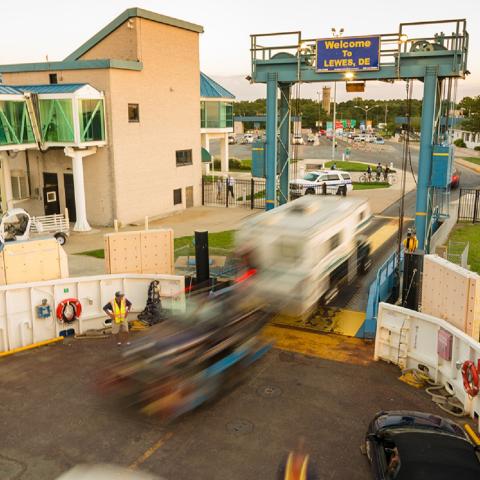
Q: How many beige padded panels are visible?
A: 3